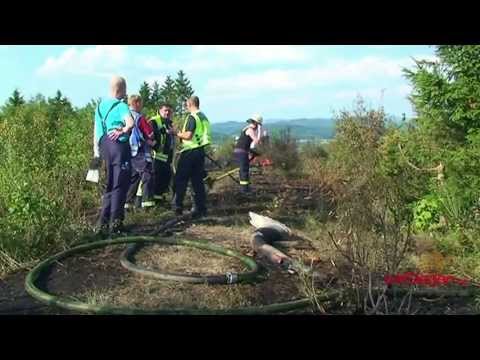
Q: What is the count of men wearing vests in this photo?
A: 2